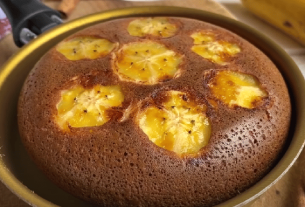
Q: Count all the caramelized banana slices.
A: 7